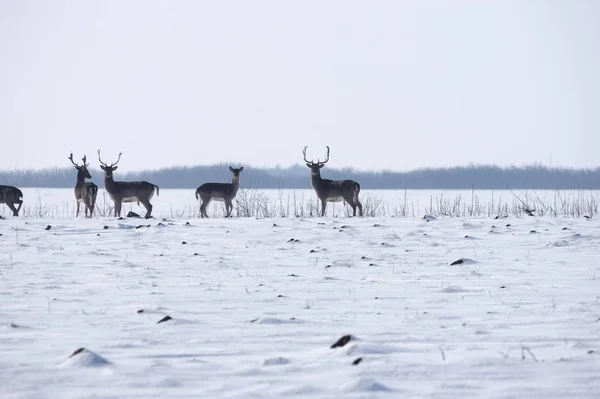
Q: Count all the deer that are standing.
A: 5